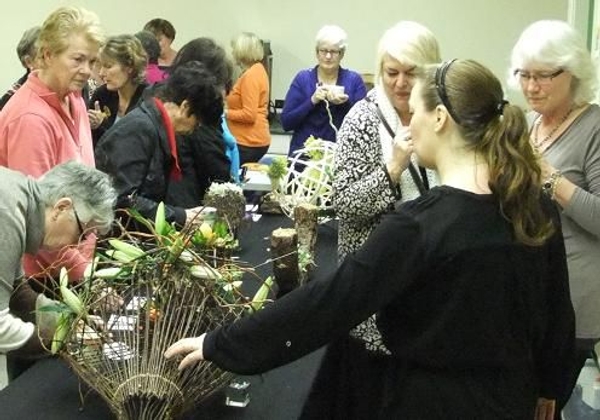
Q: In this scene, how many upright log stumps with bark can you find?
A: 2